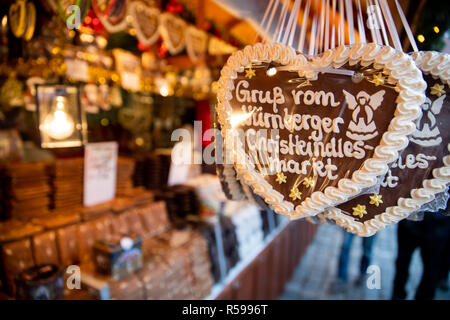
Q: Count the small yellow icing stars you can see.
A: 8